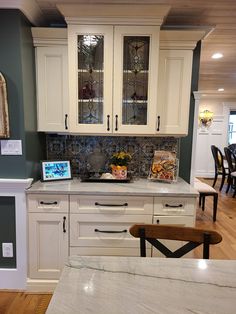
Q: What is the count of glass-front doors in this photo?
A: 2